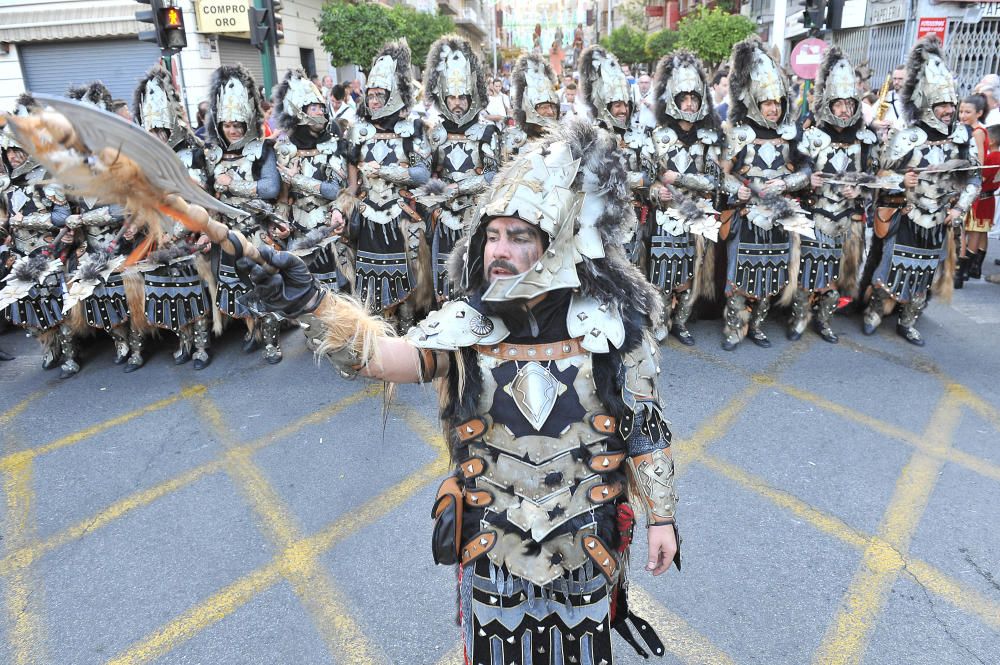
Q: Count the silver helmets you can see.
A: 14